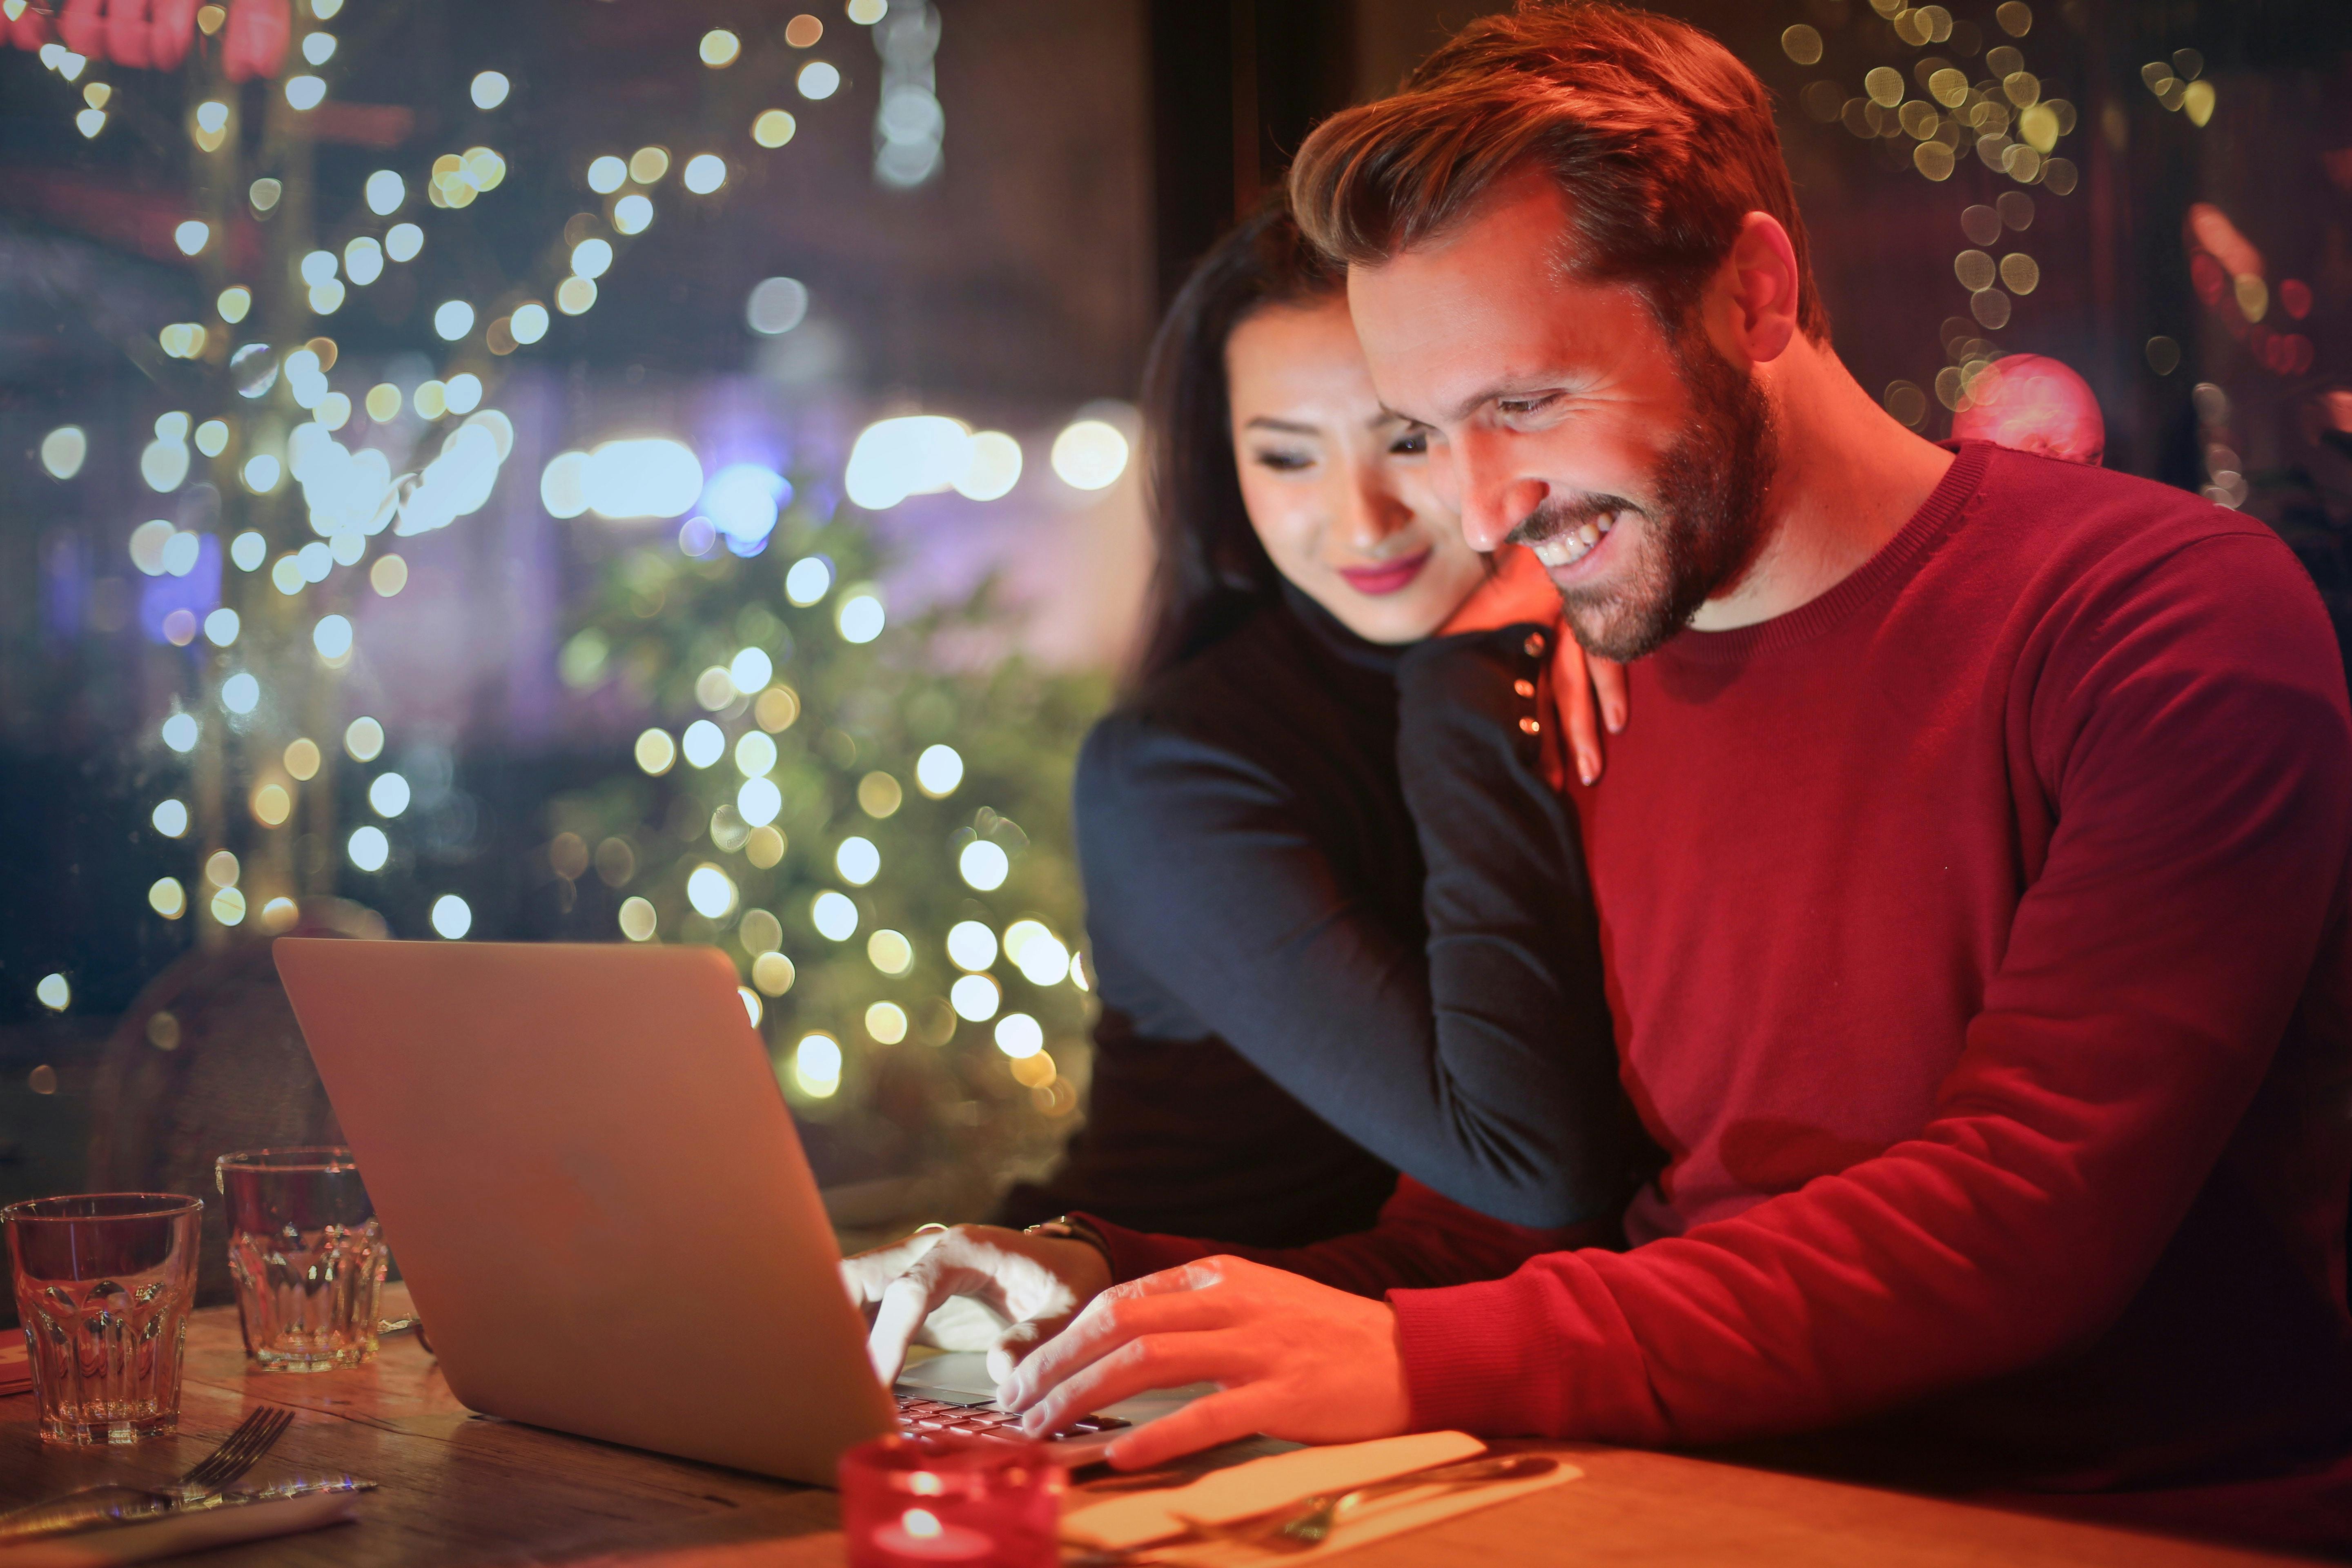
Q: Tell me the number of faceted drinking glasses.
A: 2